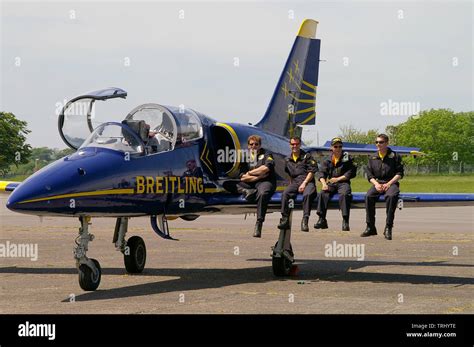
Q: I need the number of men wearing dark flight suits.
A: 4